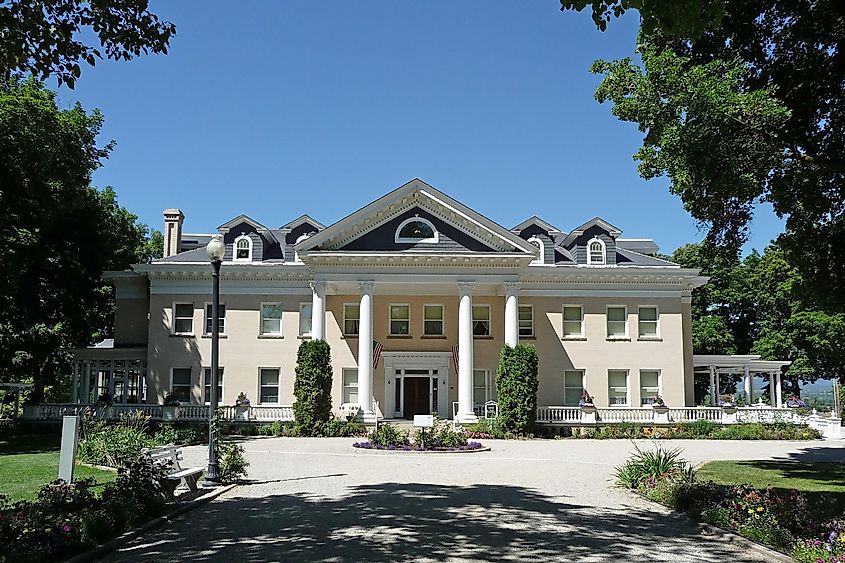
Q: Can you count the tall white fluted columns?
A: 4